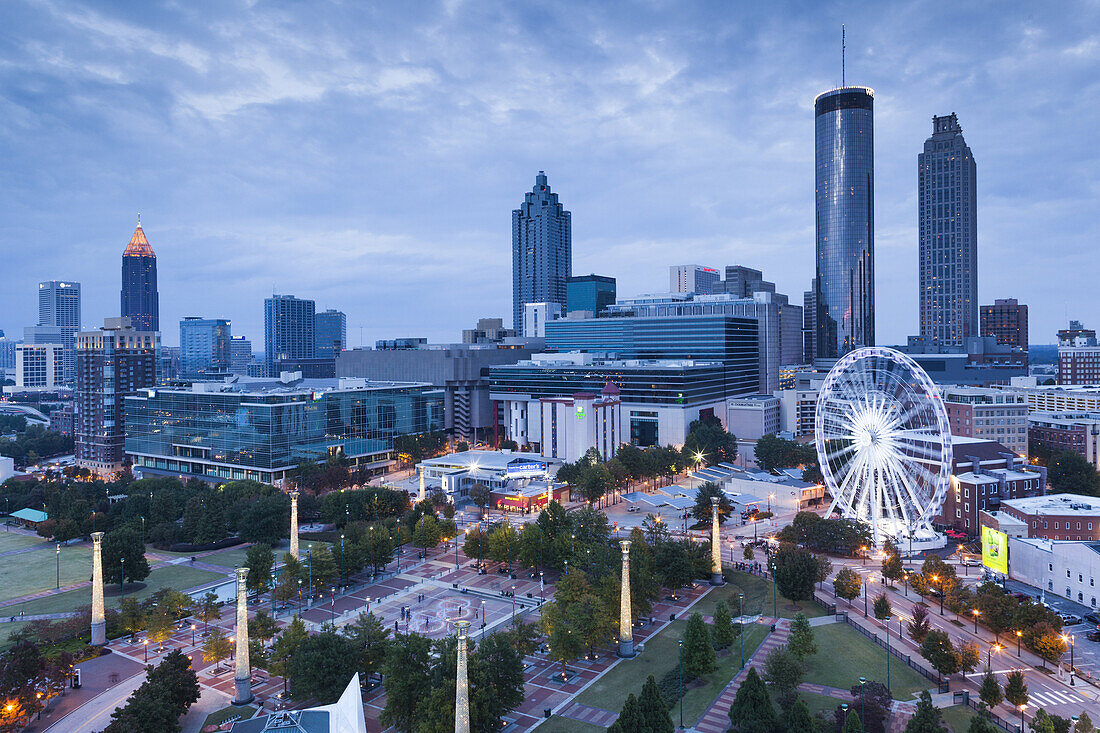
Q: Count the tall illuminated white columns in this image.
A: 8